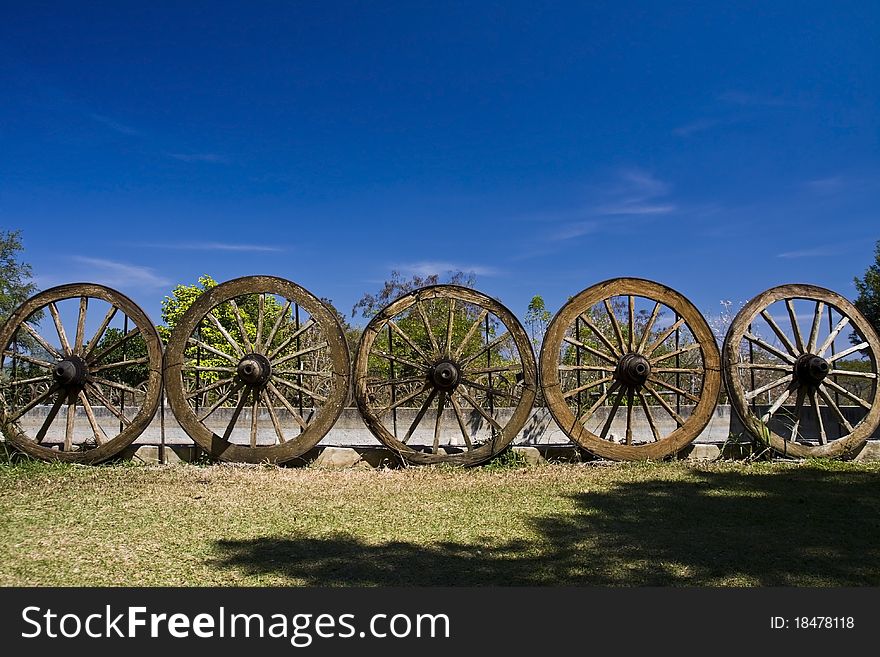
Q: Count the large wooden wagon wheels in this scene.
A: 5